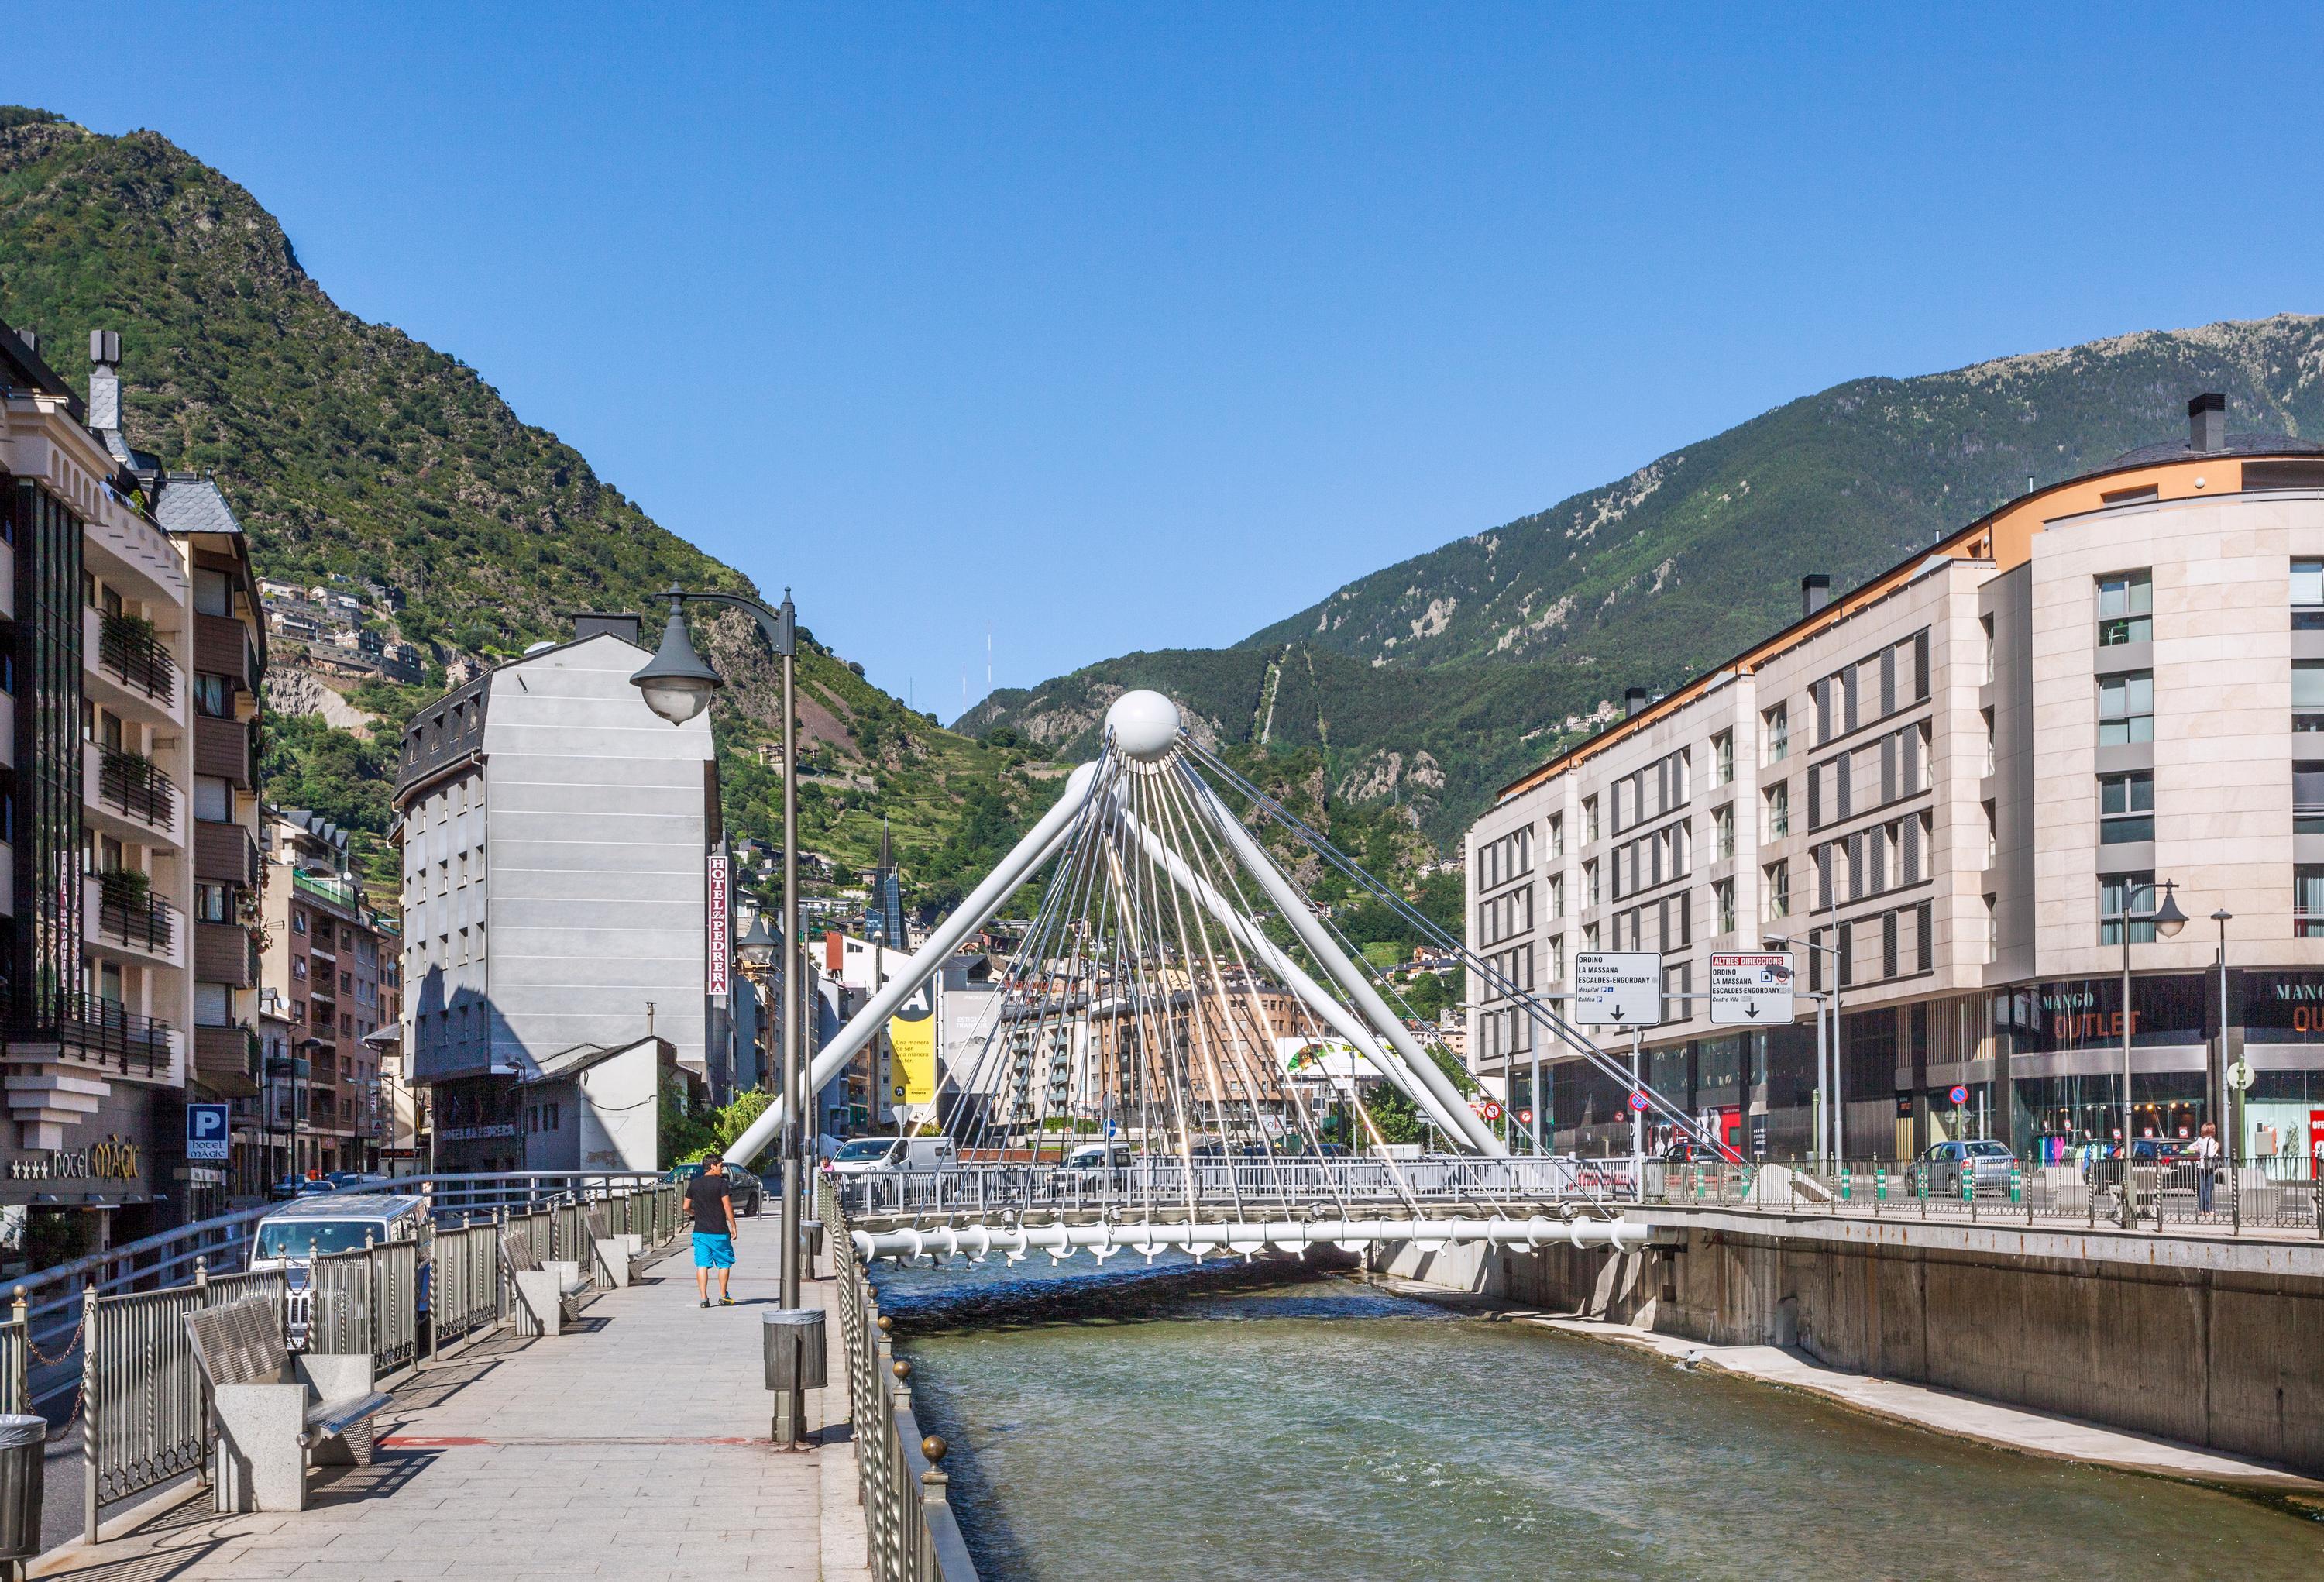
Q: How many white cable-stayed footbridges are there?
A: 1